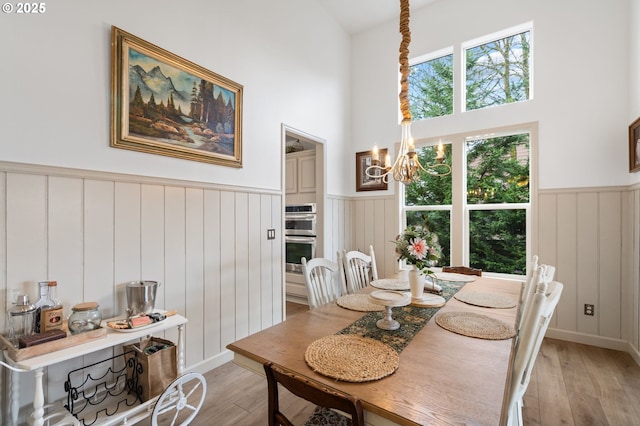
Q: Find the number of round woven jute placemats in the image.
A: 6